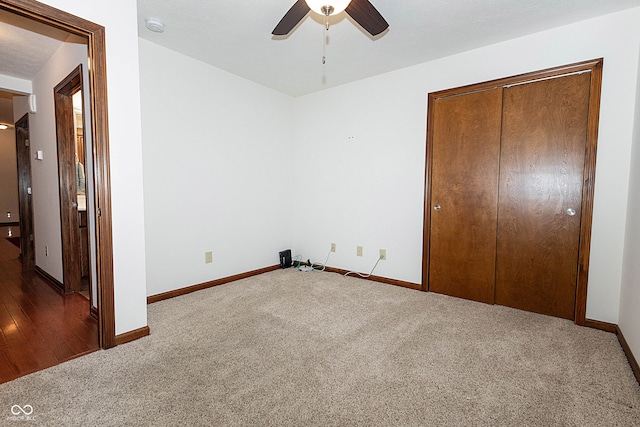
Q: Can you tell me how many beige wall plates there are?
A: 4